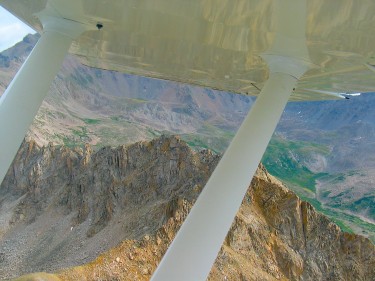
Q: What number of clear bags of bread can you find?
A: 0